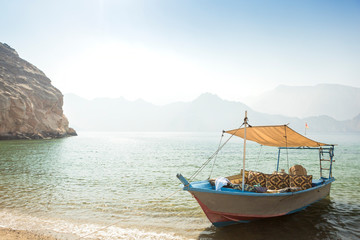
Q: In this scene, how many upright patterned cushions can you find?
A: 3